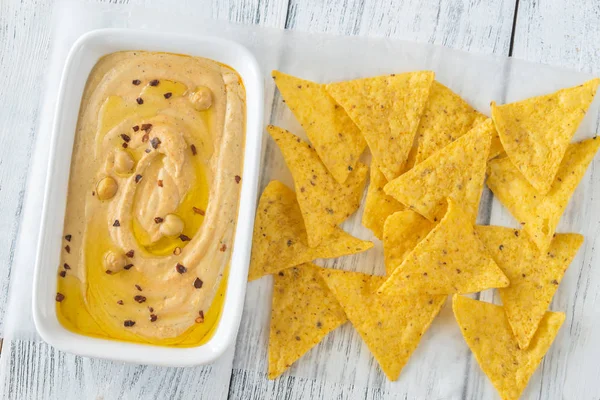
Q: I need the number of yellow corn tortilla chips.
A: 15